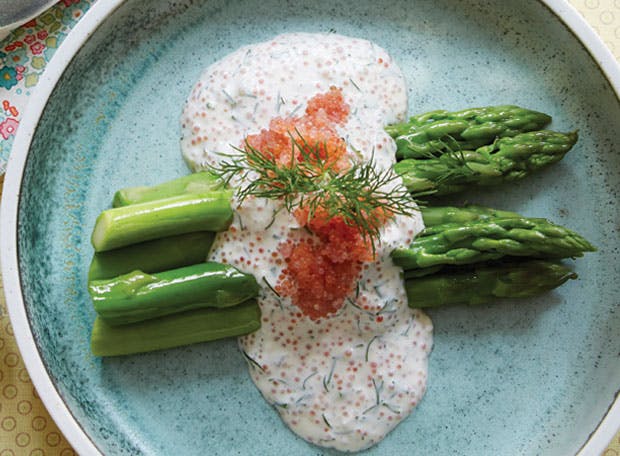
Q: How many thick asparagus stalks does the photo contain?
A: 5